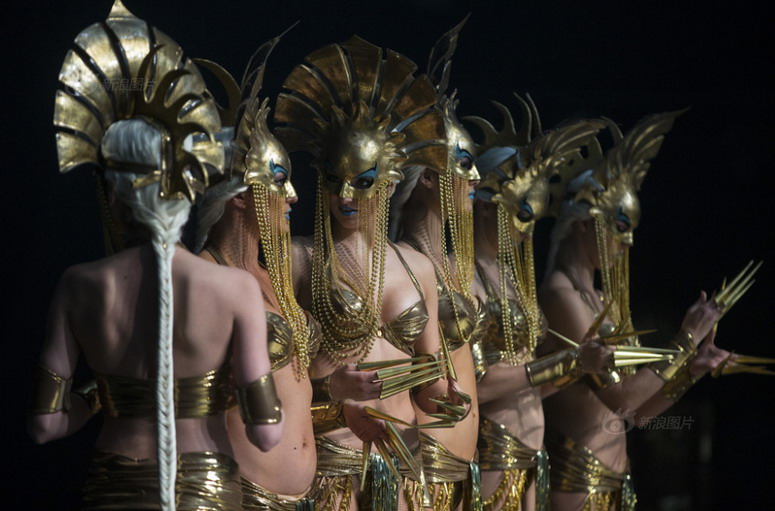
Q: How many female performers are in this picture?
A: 6